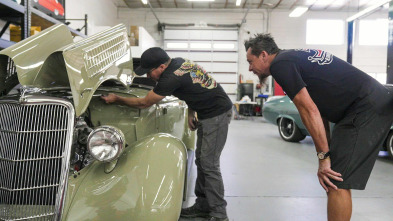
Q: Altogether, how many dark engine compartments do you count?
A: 1